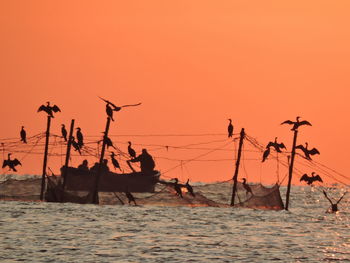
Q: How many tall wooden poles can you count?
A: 5